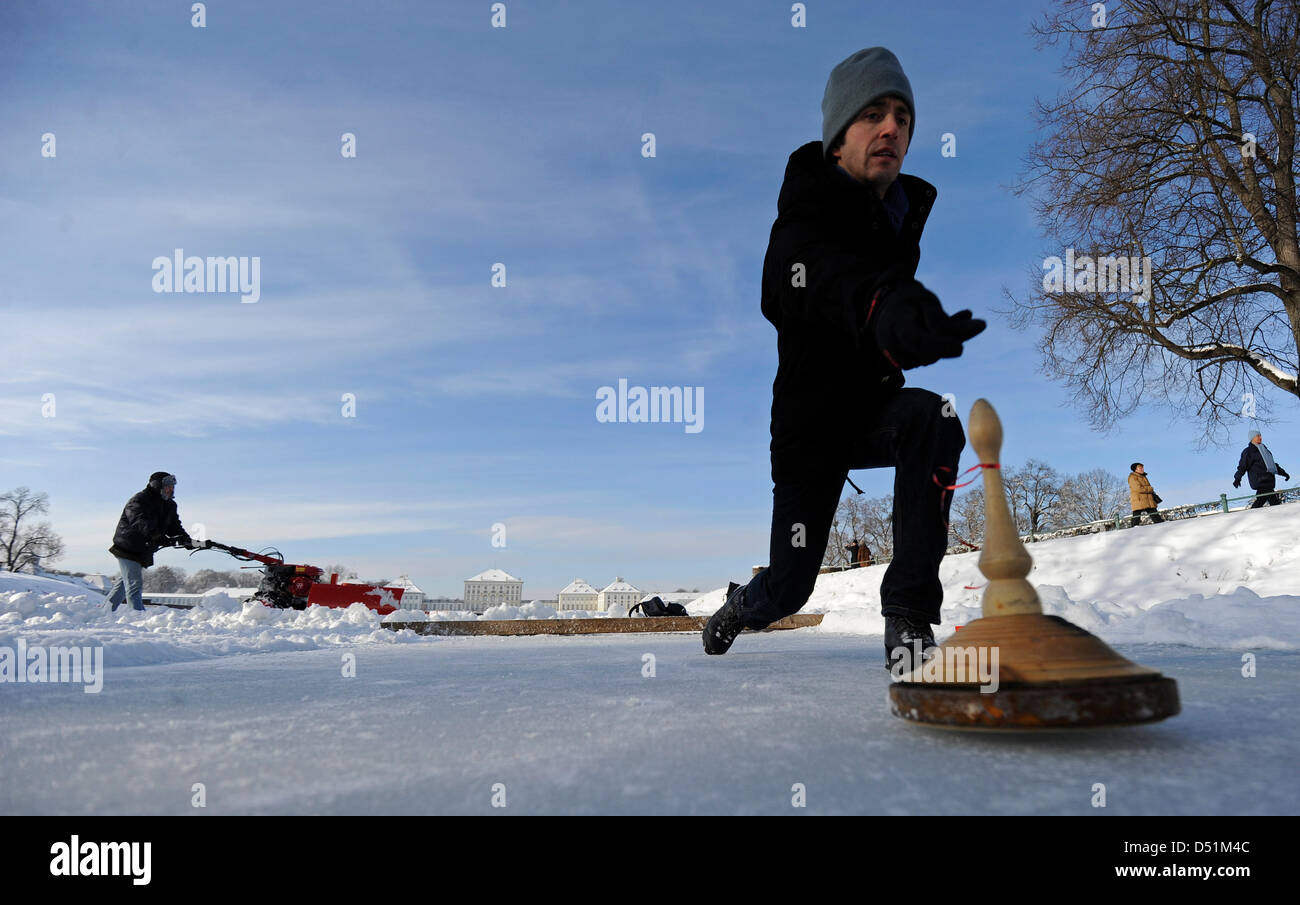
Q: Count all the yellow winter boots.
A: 0